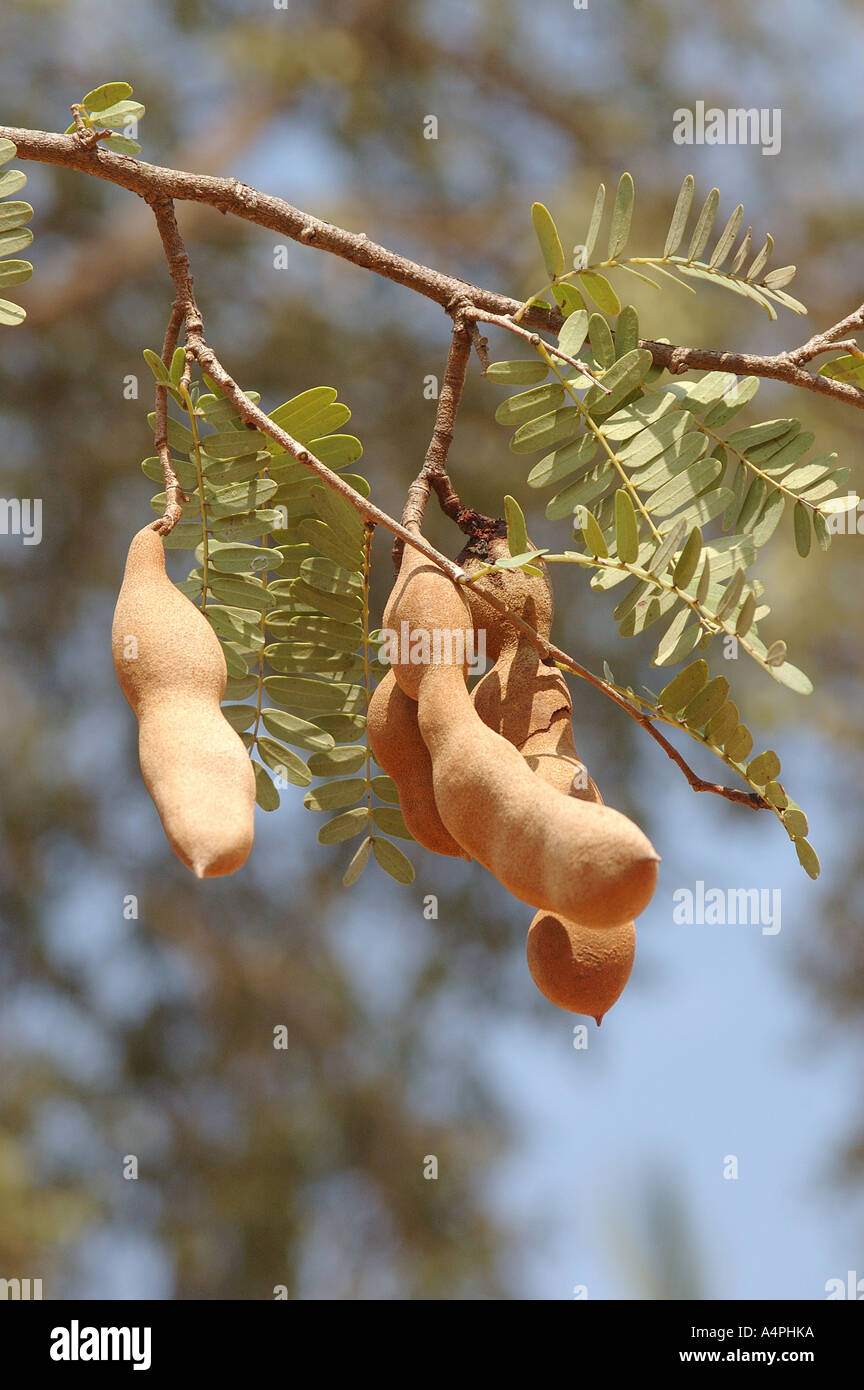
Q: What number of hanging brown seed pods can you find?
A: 4